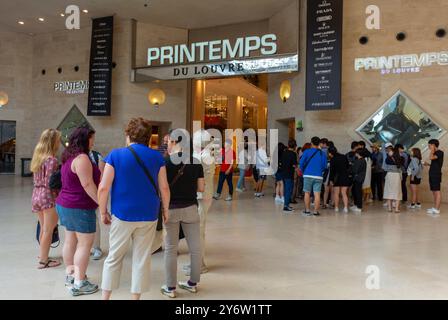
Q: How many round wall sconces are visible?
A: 3